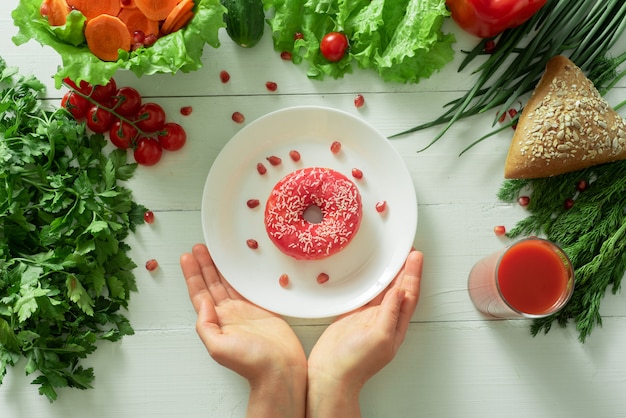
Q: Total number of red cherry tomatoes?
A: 10